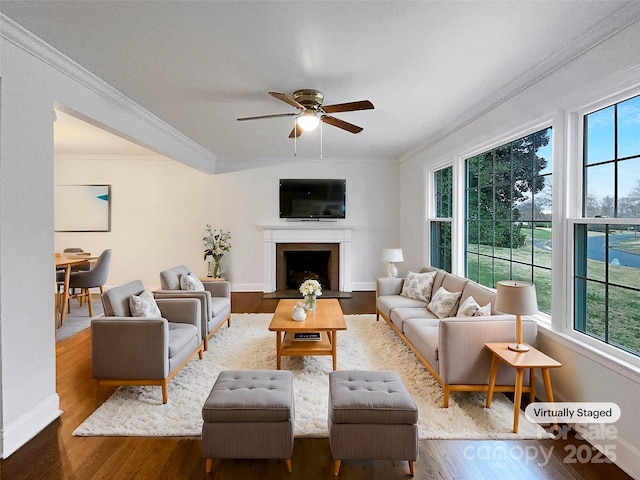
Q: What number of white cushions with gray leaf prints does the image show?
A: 5